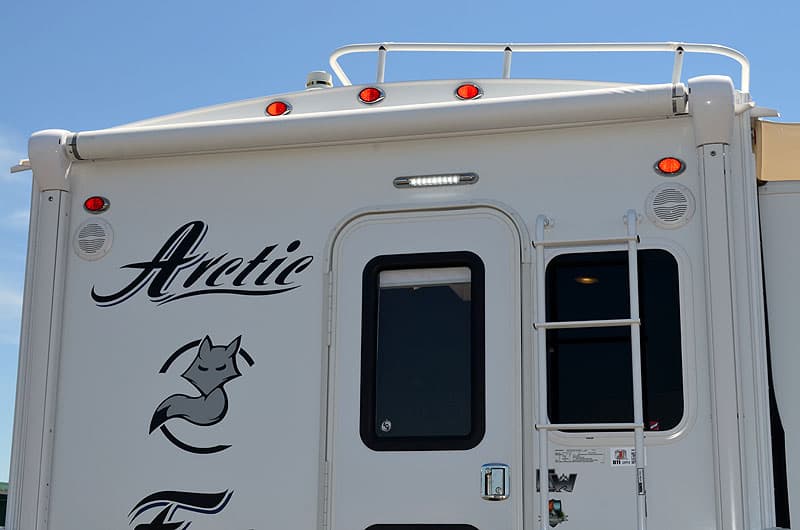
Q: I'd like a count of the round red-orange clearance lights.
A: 5